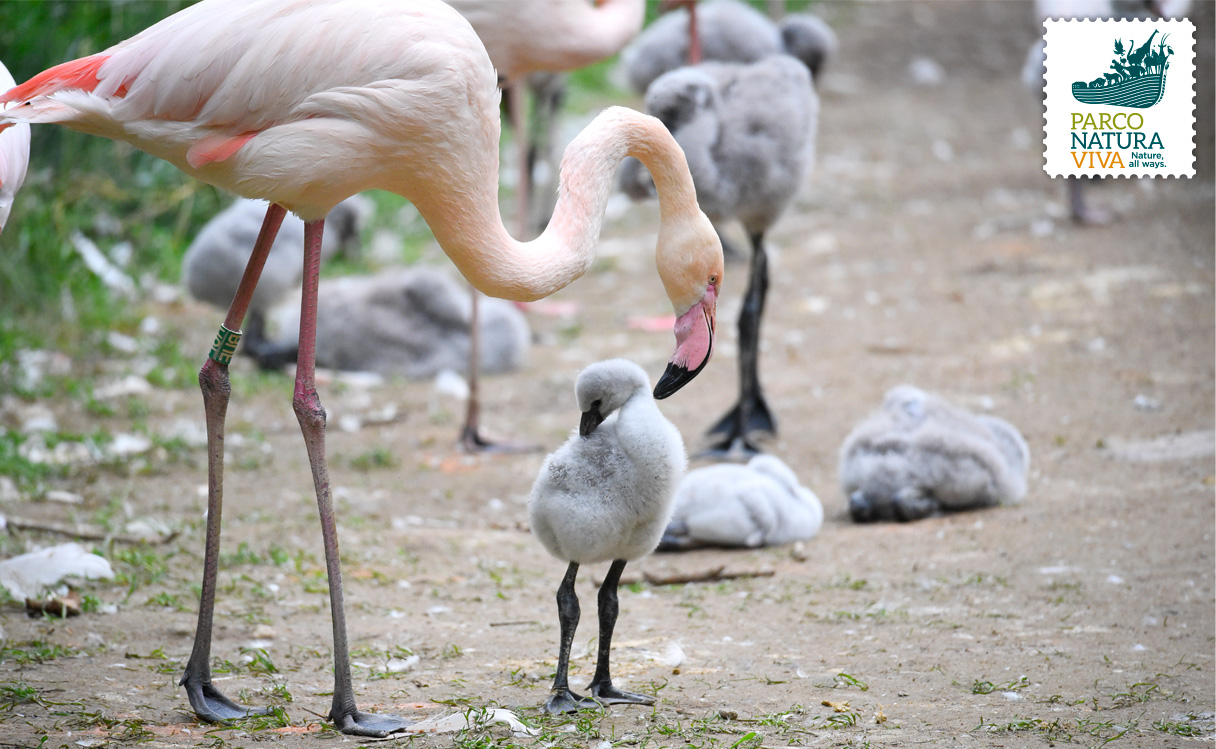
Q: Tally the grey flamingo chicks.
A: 7